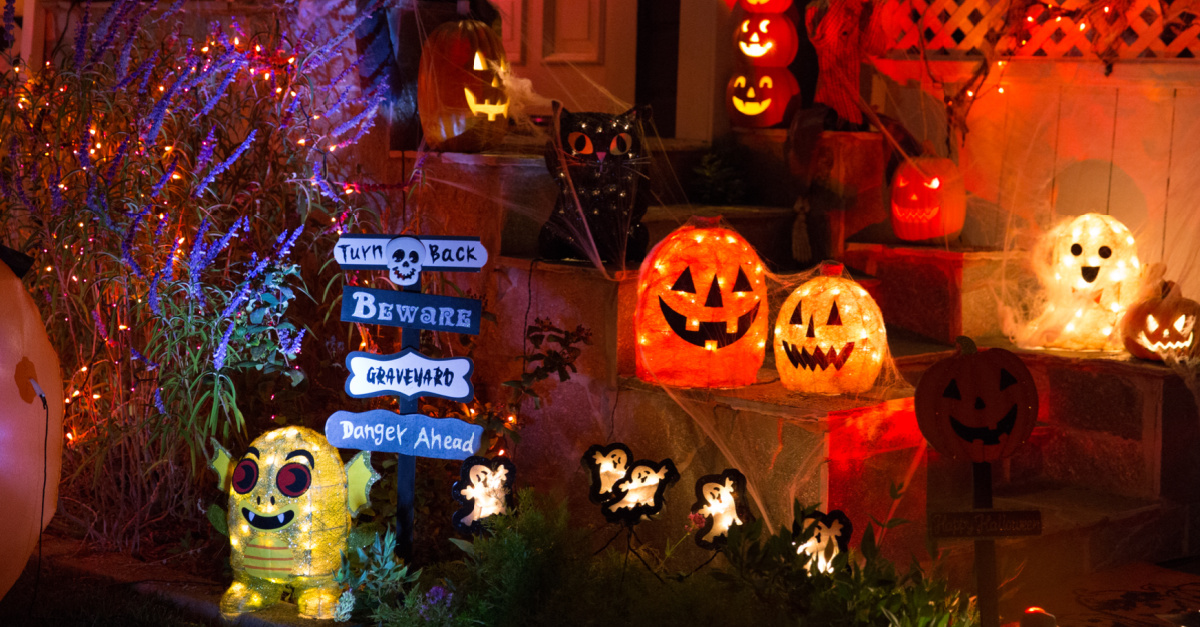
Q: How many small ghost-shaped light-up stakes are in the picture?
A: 5